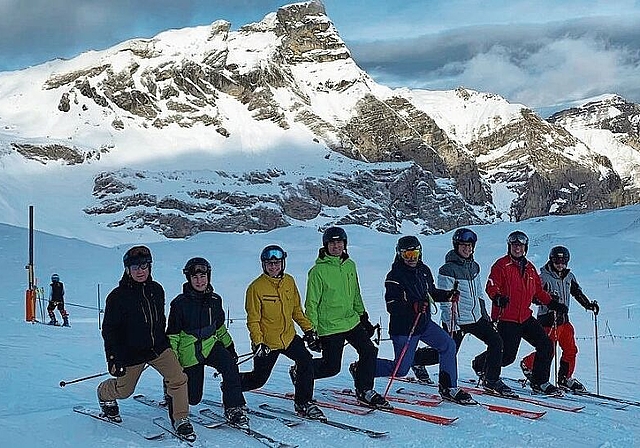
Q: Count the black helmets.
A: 8